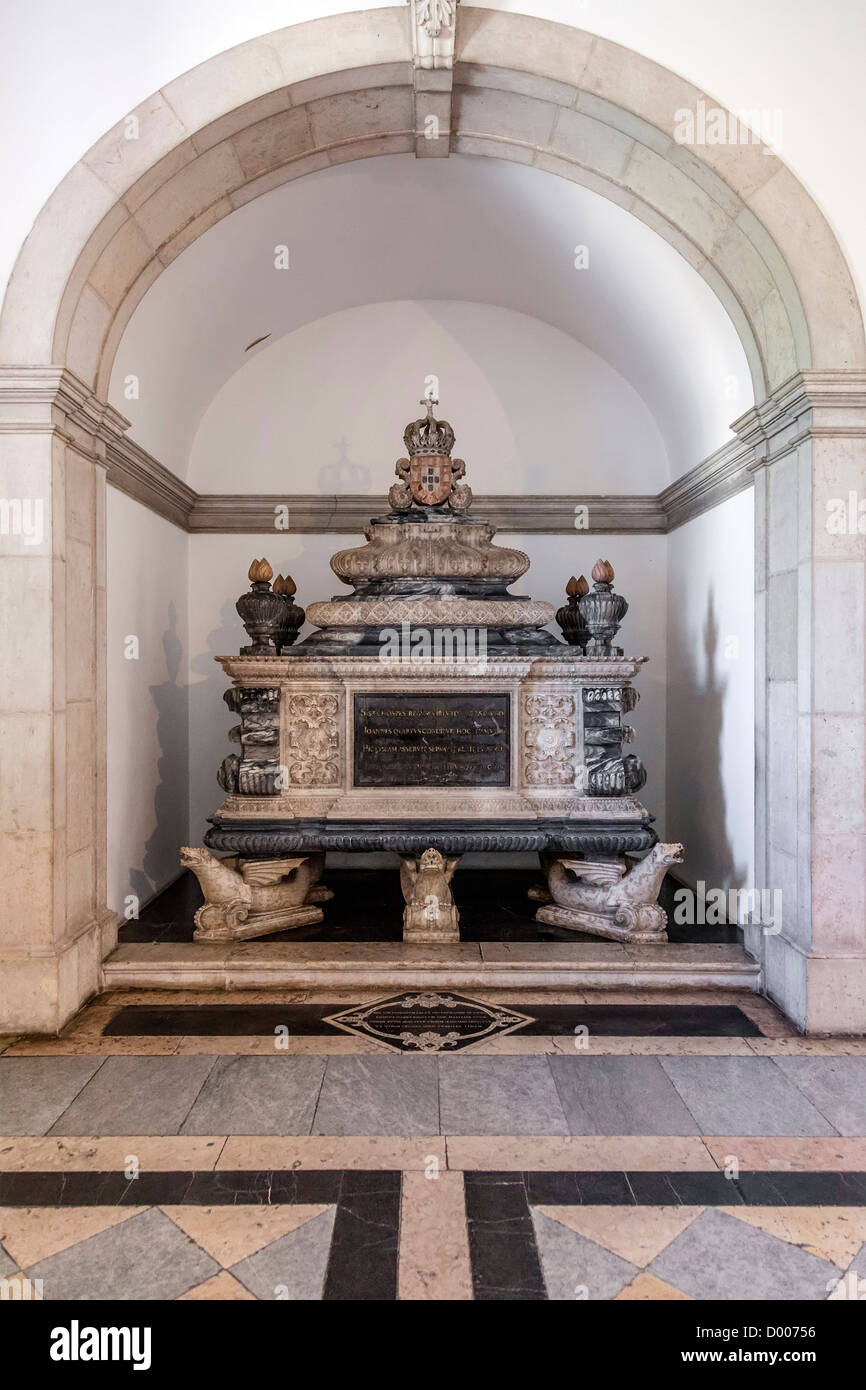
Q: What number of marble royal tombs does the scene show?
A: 1